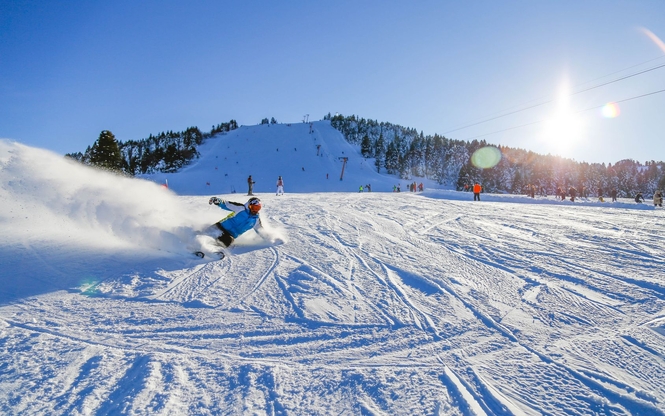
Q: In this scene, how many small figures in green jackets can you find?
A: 2